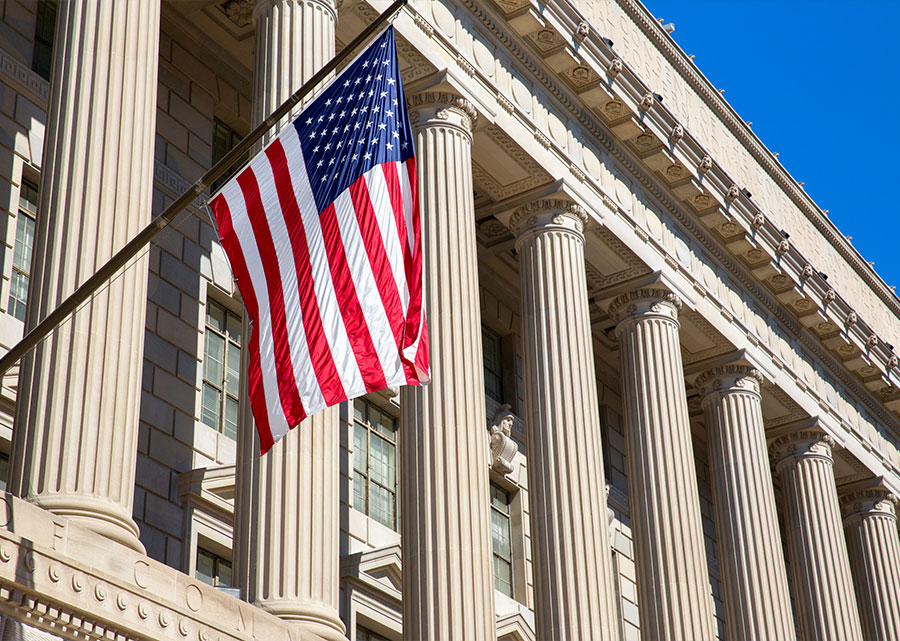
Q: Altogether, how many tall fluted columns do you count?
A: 8